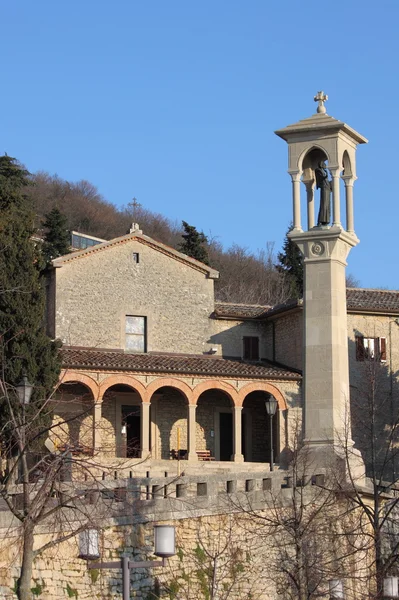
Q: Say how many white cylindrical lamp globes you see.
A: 4